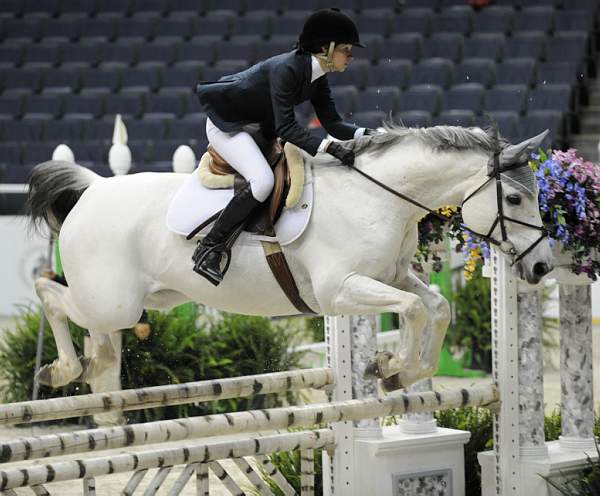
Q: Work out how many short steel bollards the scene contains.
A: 0